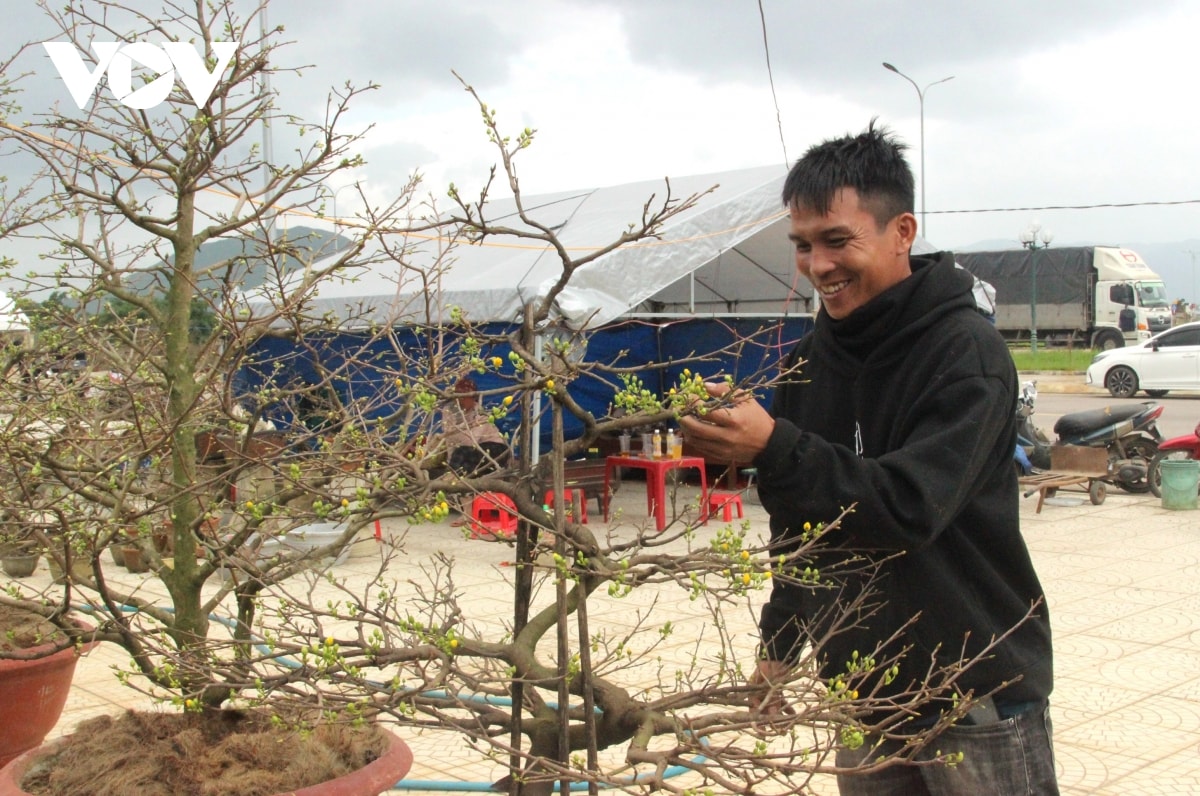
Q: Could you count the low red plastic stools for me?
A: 3